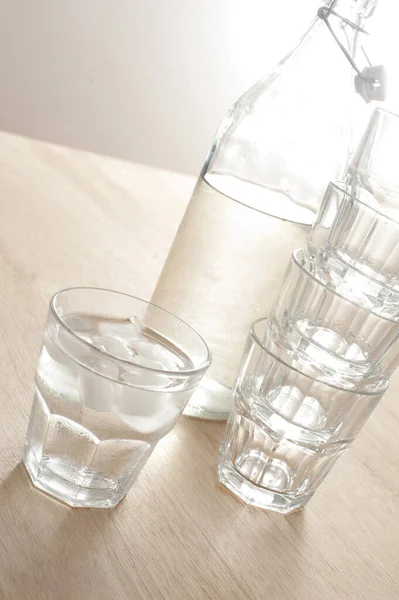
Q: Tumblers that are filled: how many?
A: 1